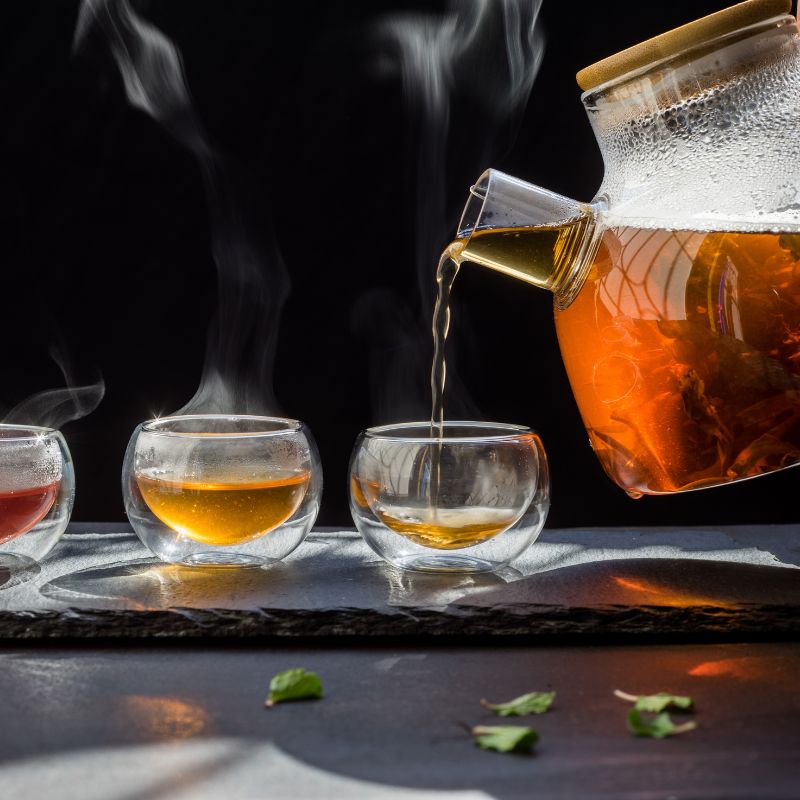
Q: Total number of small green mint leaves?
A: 5